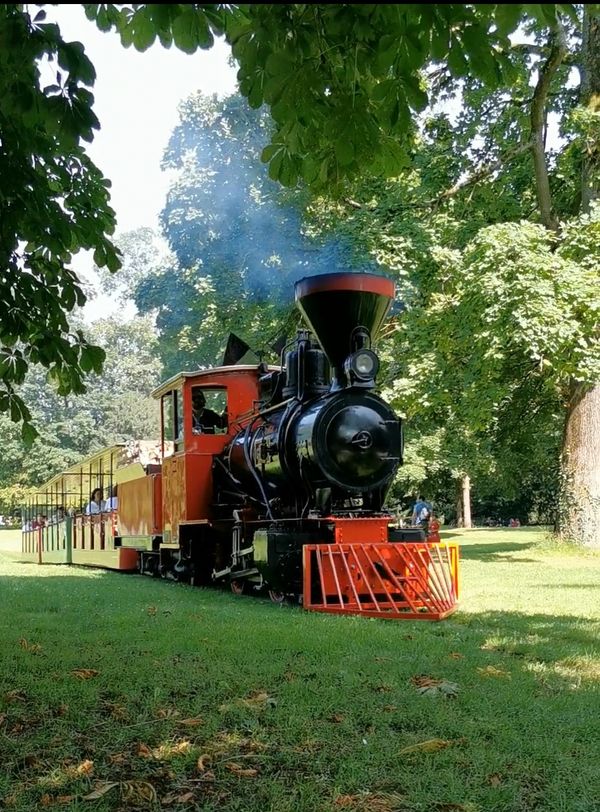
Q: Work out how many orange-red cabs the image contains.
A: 1